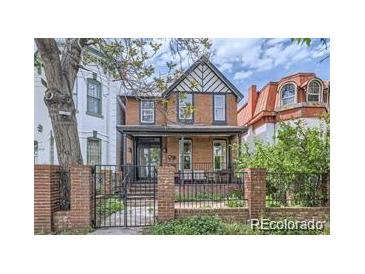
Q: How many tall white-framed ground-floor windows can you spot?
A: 2